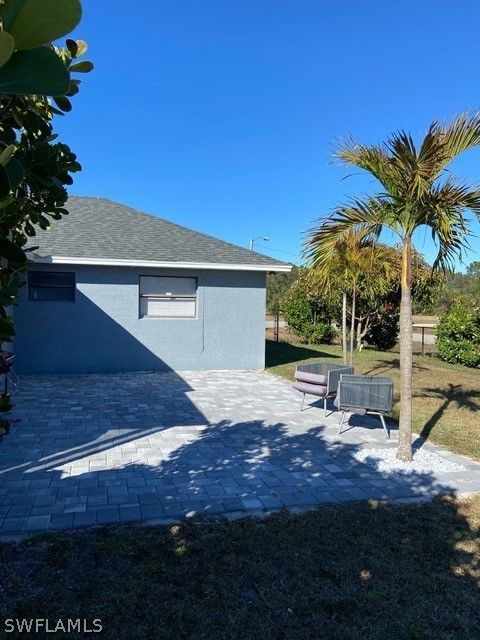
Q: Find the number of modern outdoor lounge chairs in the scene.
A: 2